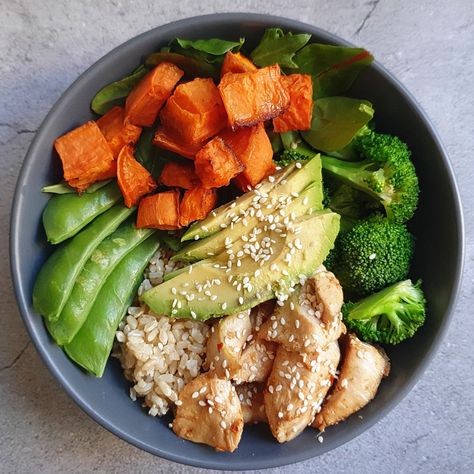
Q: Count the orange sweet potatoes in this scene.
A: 13